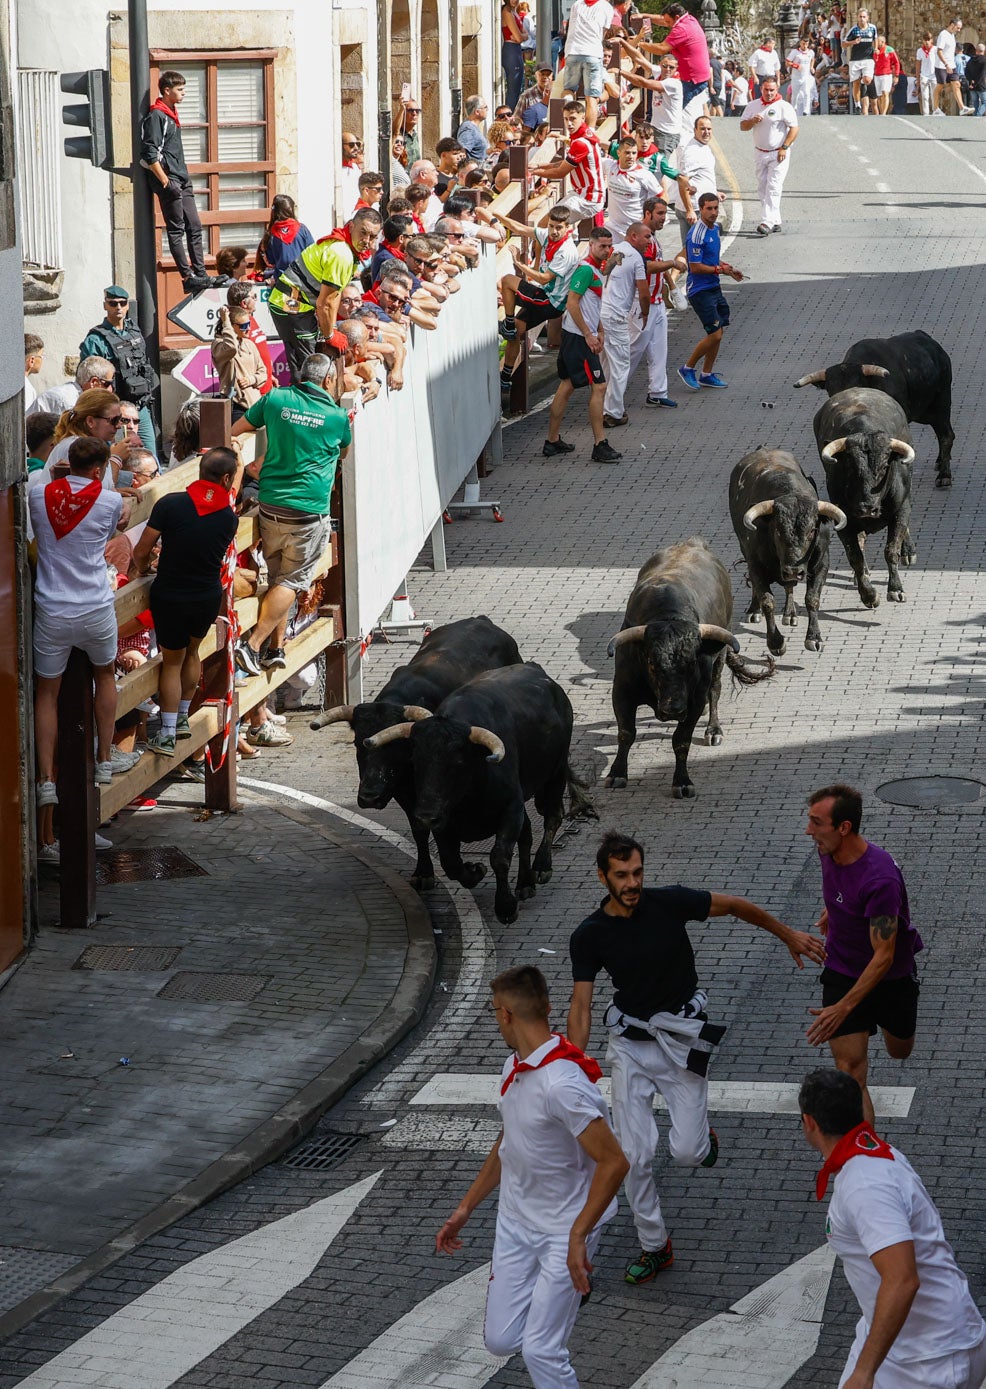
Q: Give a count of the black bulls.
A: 6